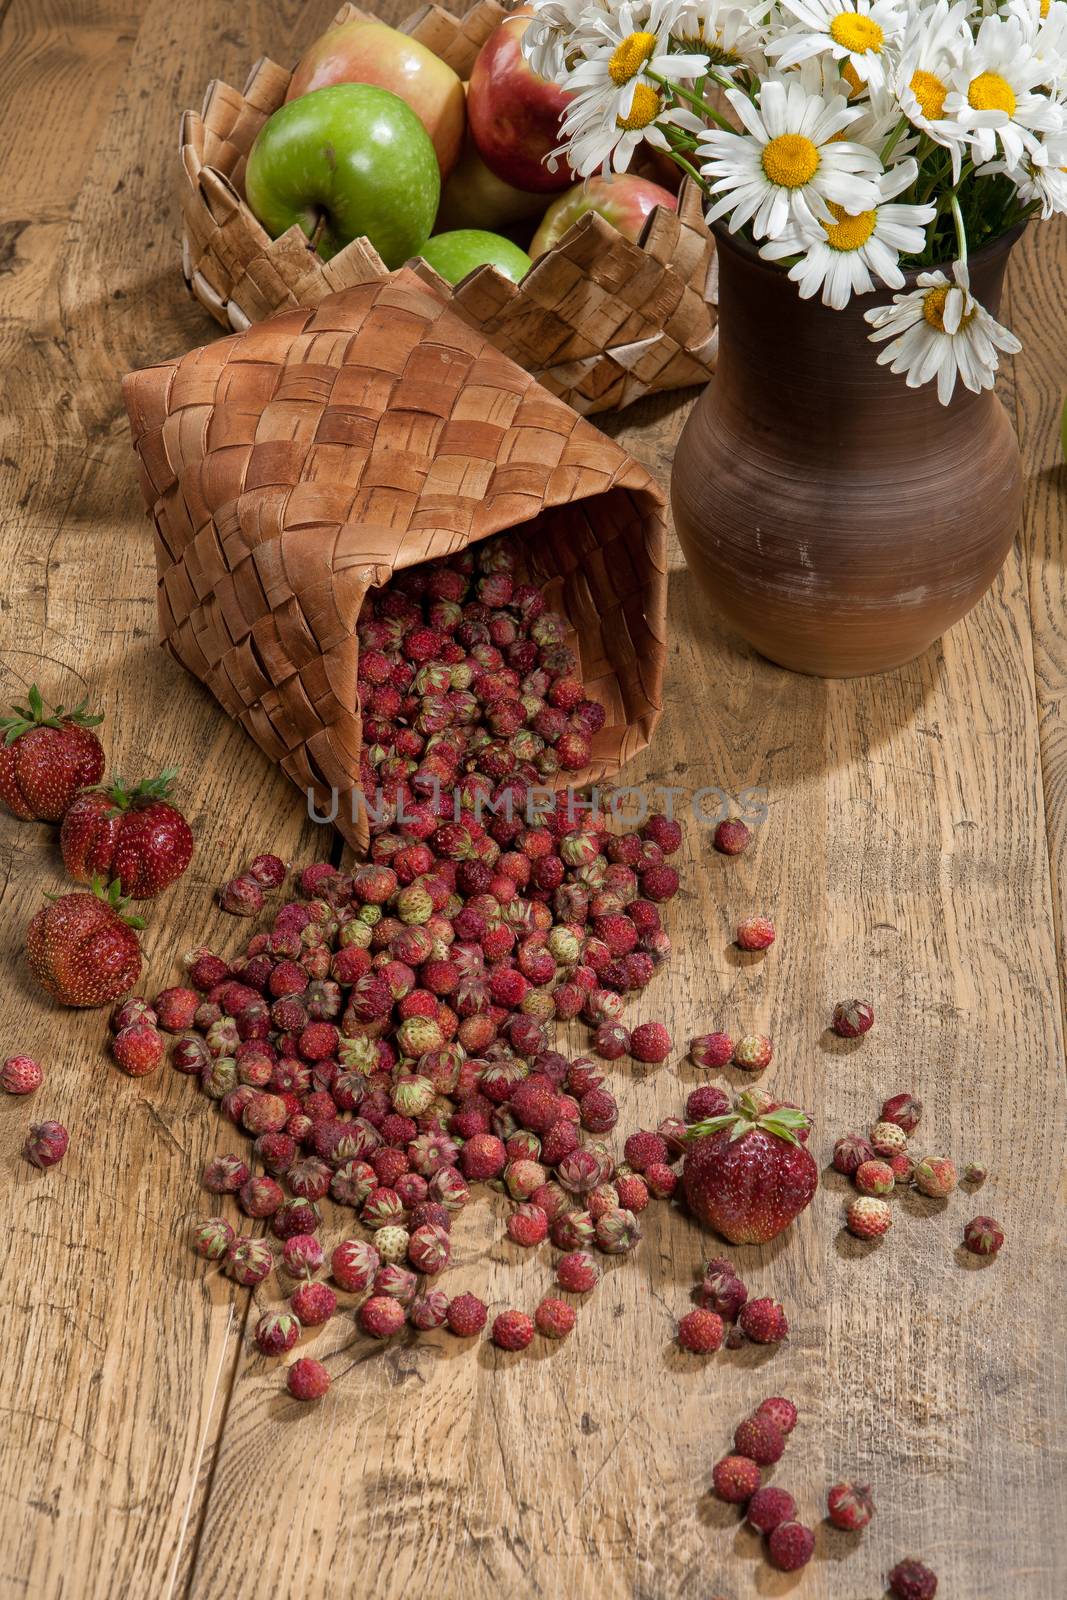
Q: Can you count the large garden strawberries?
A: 4